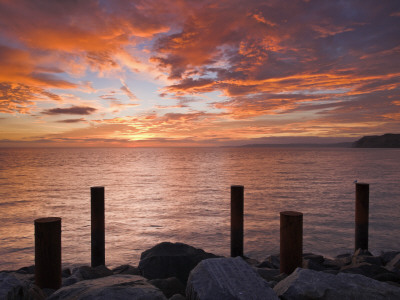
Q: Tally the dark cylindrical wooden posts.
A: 5